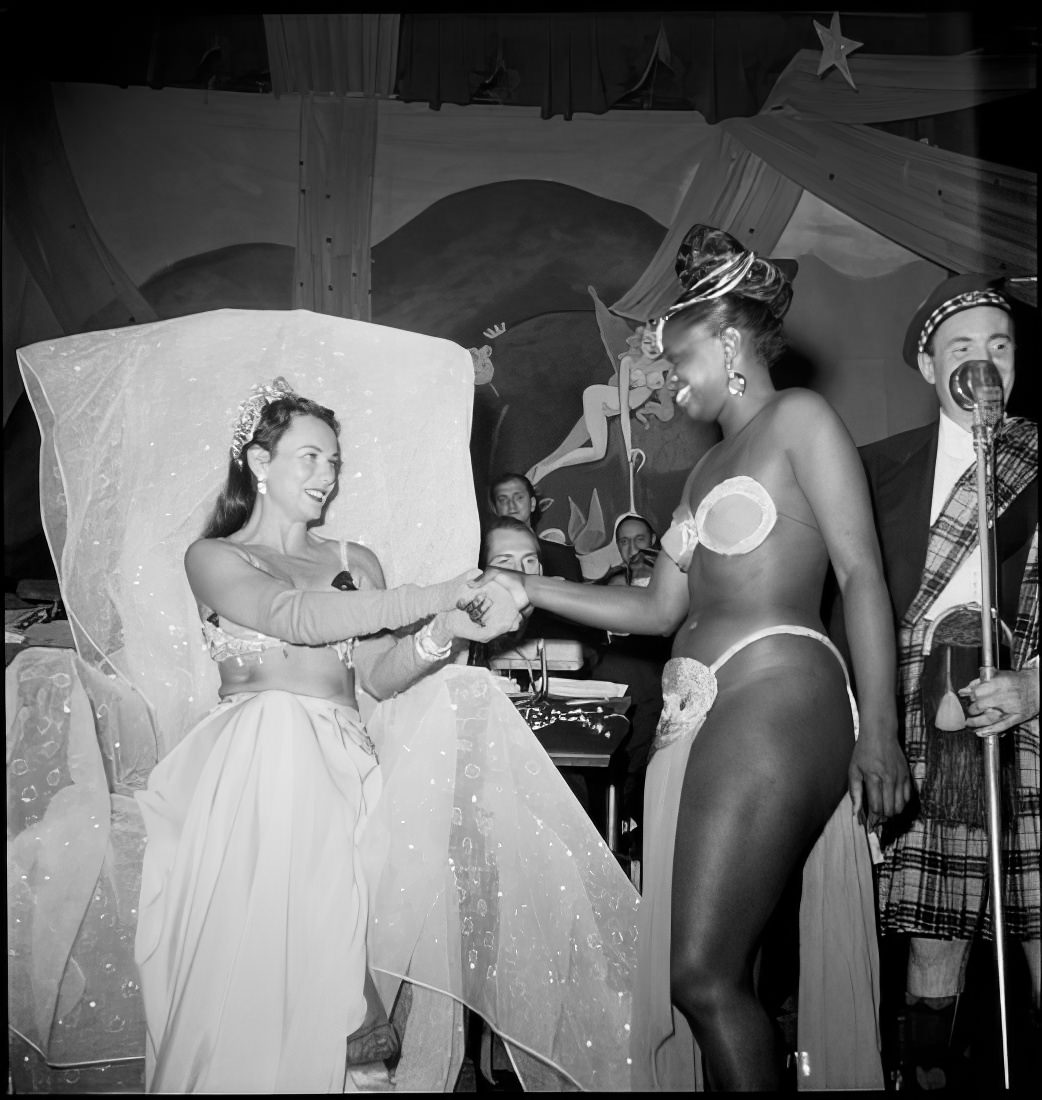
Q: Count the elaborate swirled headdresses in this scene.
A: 1